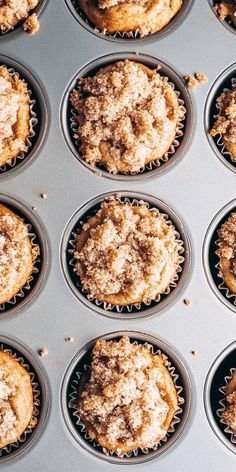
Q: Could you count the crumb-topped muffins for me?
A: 12